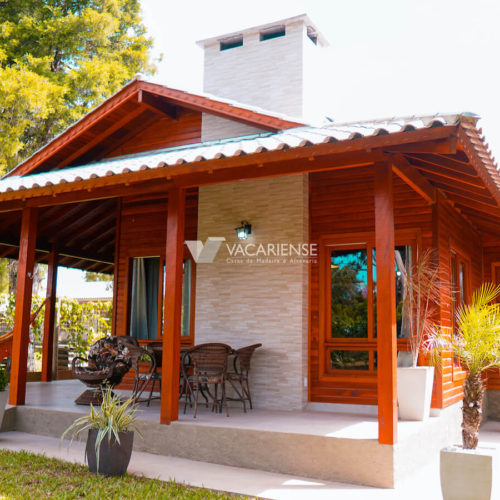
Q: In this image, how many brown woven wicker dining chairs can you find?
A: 4